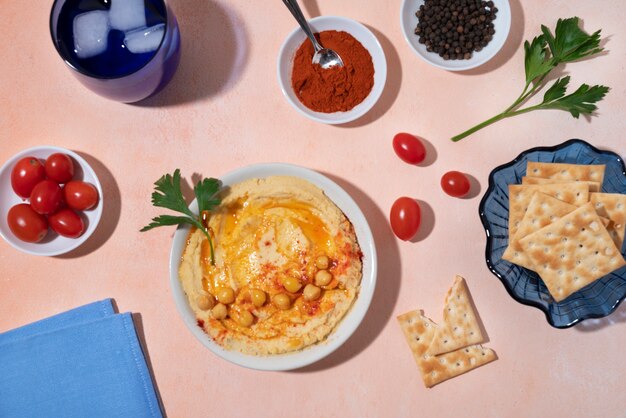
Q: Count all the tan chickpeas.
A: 10